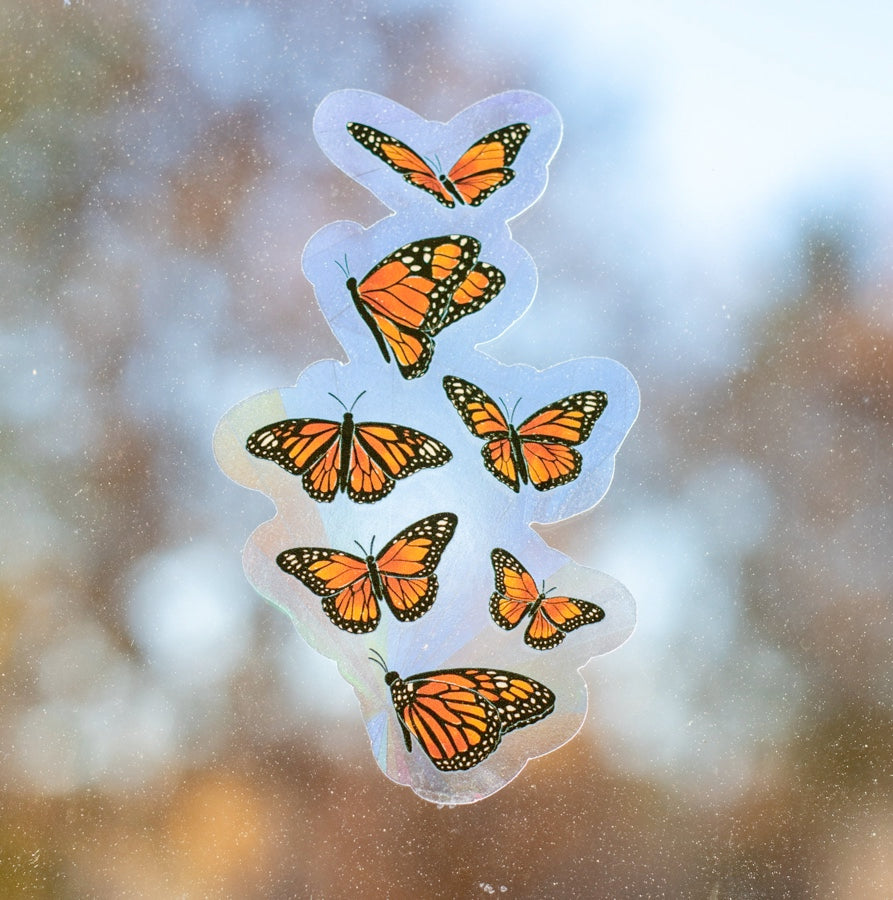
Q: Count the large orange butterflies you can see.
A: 6